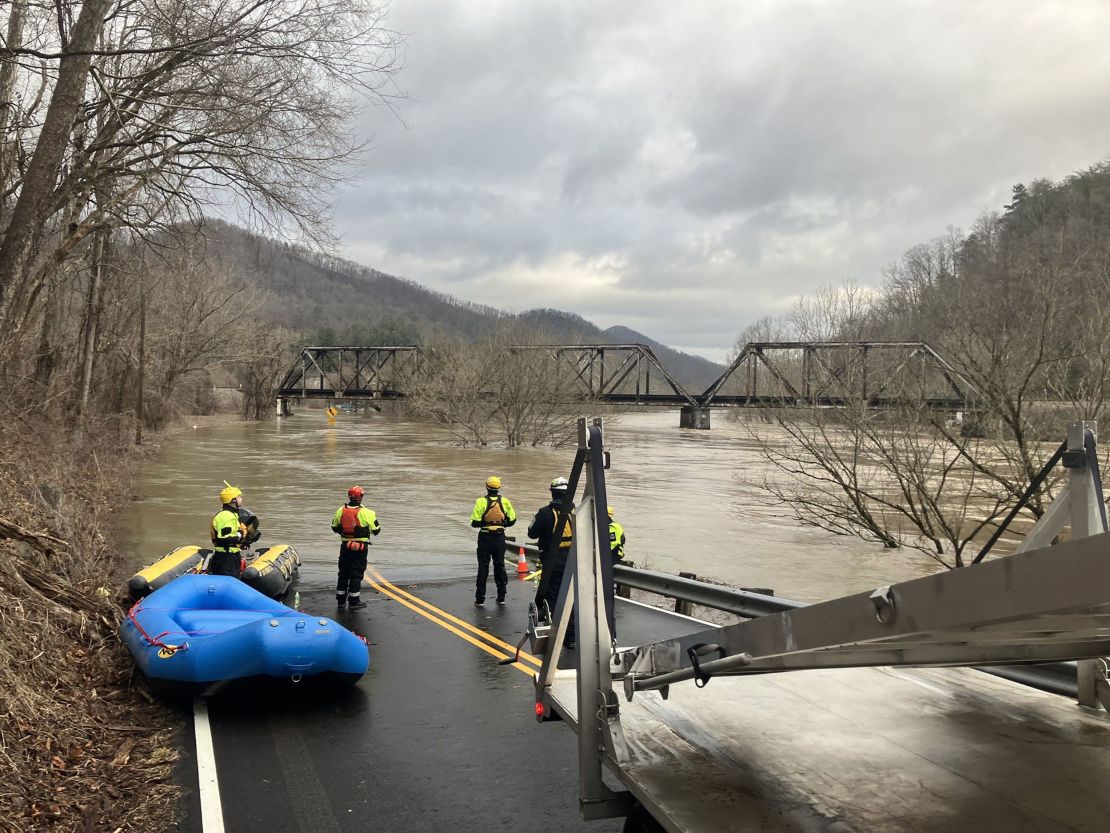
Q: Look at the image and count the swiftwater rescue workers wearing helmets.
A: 5